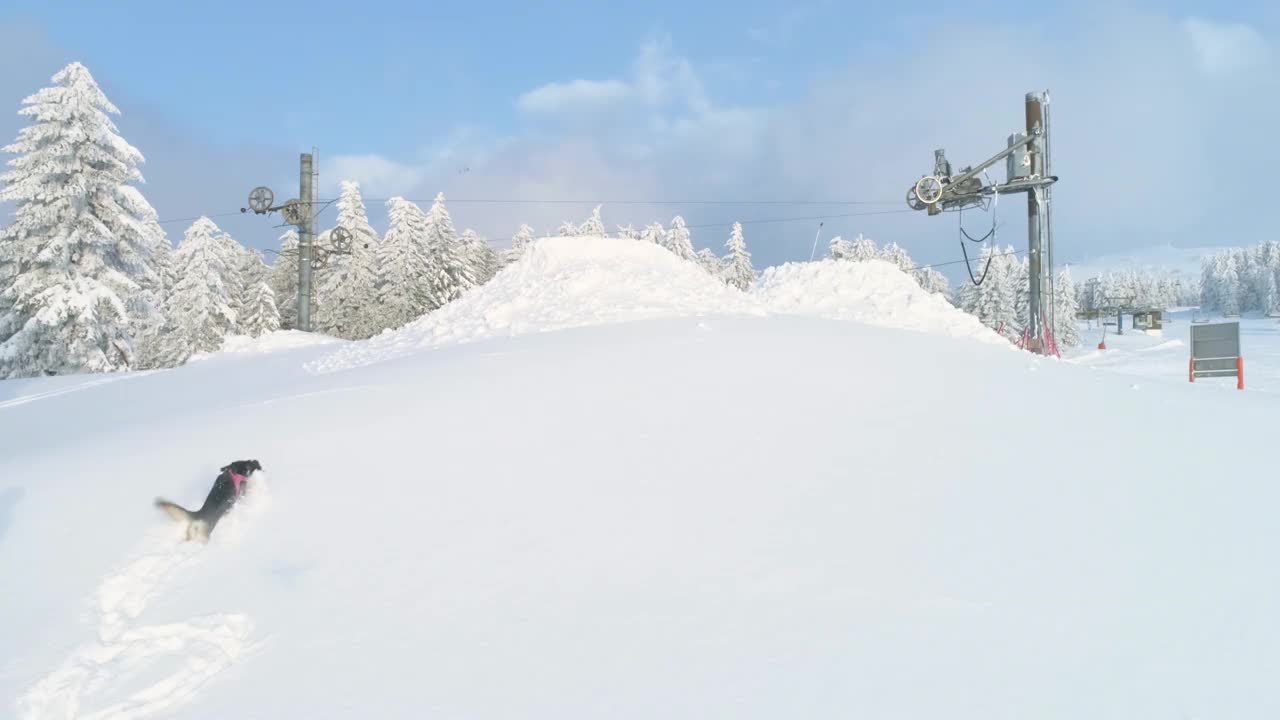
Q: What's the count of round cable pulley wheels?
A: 6